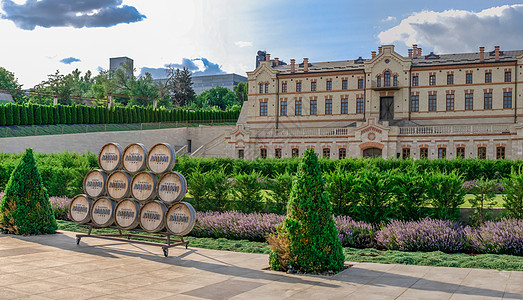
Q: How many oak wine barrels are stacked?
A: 12